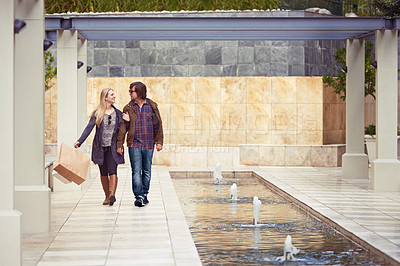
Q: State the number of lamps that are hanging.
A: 6